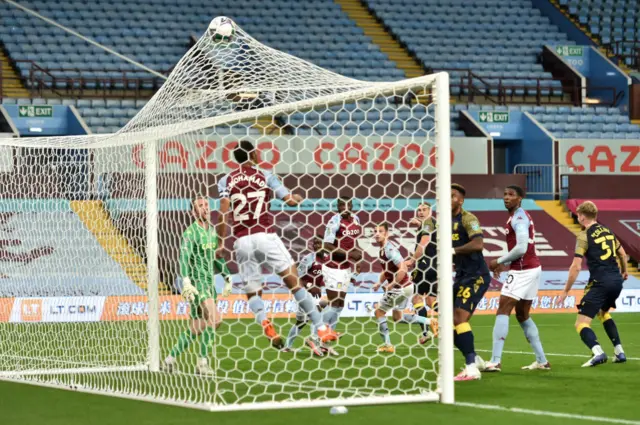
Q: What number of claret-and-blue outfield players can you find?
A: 5